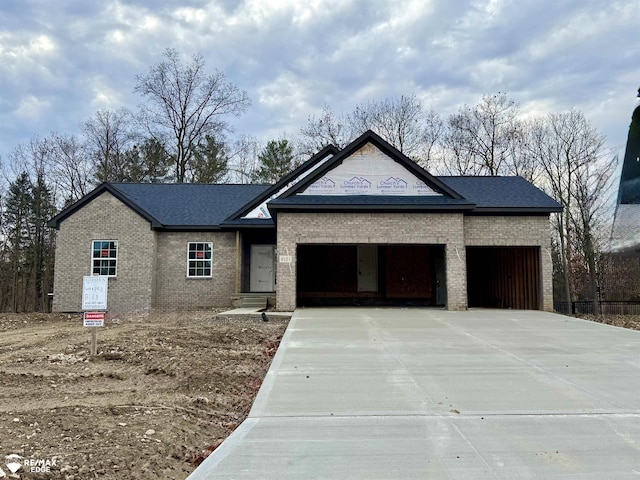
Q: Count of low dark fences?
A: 1